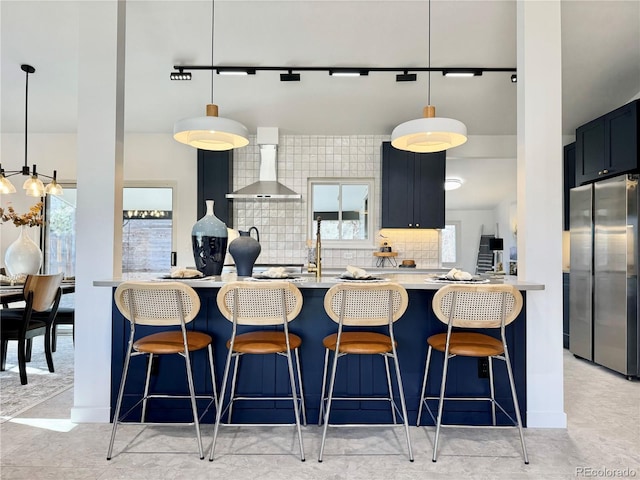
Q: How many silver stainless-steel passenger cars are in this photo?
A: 0